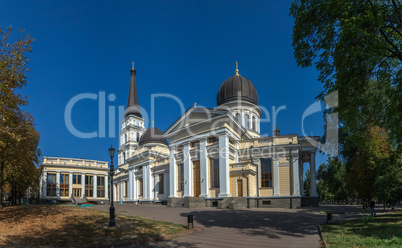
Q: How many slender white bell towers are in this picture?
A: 1